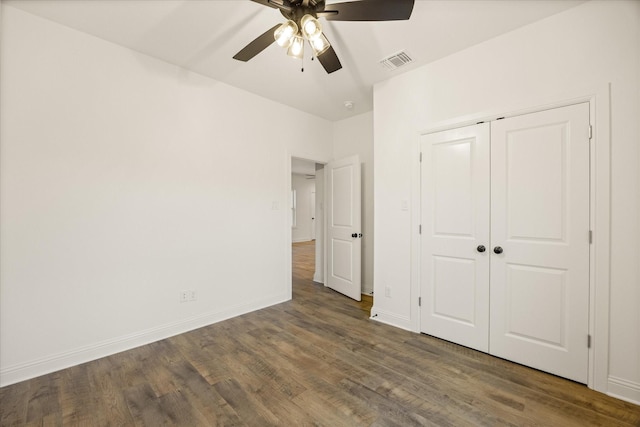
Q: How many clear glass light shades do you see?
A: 4